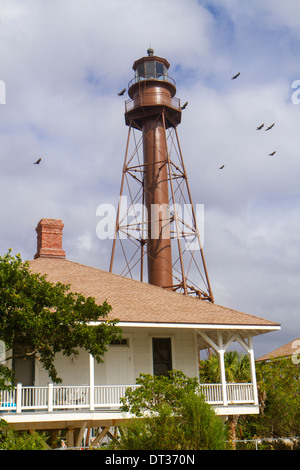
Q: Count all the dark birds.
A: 8